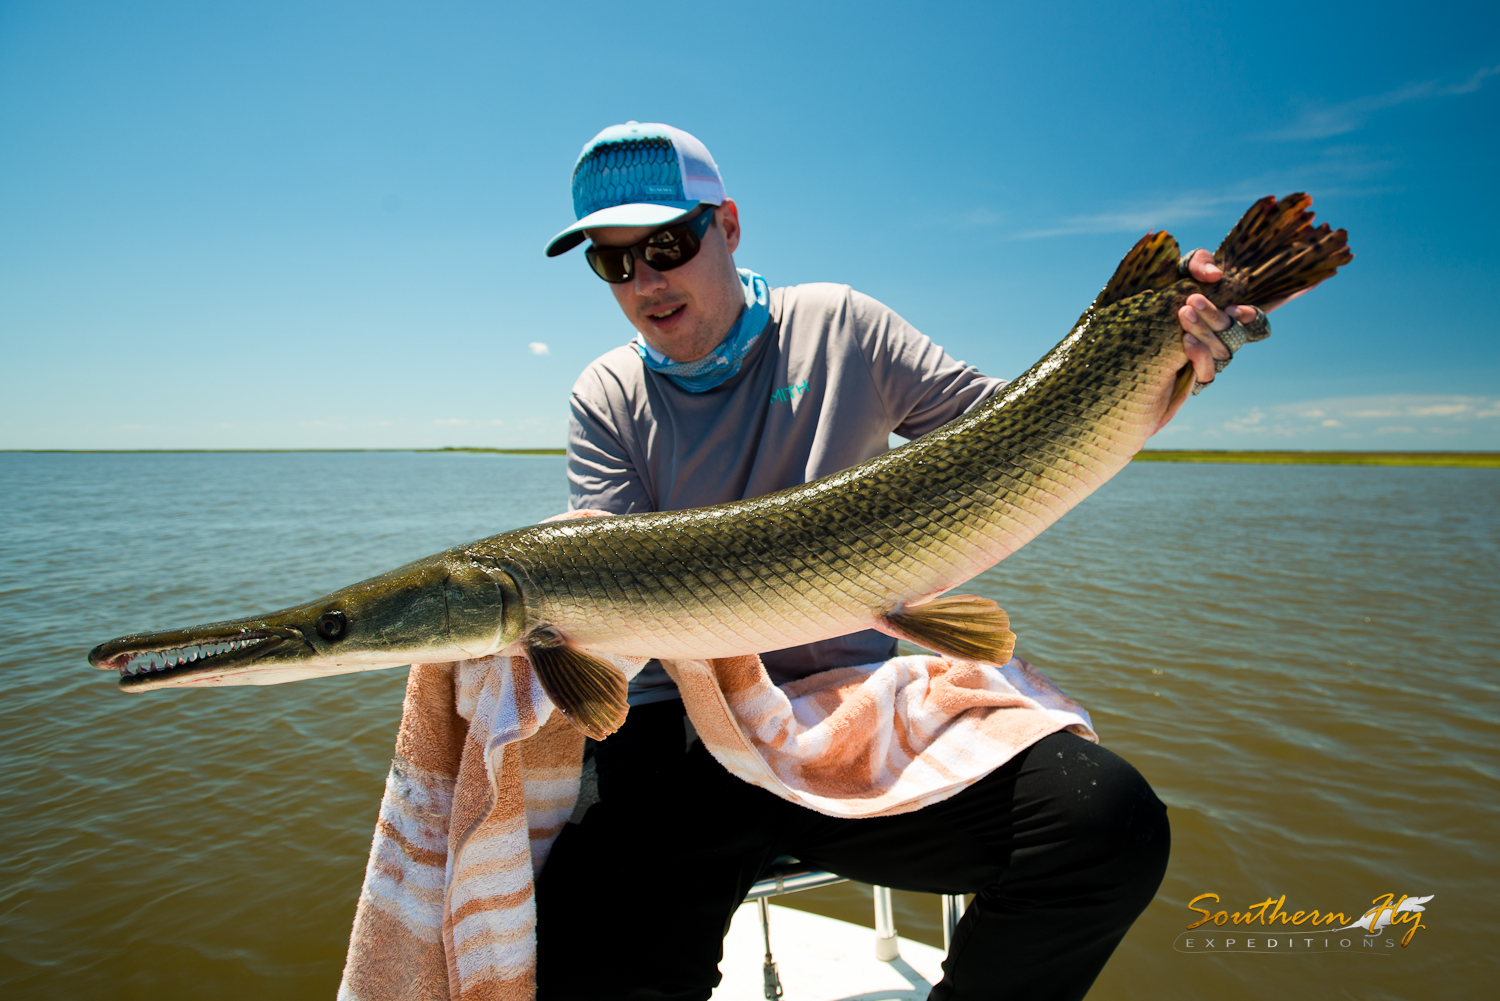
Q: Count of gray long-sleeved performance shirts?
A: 1